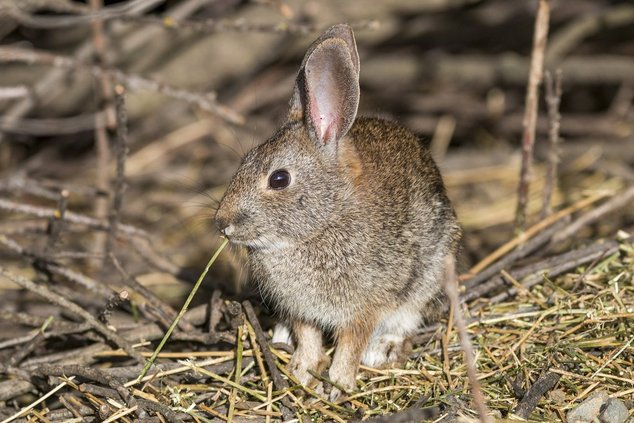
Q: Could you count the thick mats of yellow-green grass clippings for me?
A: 1